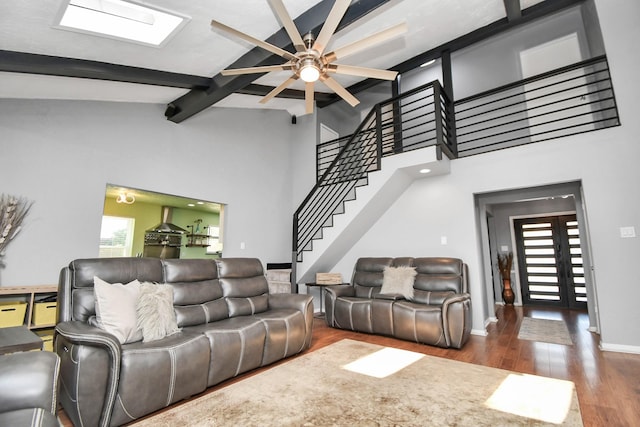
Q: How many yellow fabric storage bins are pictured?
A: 3